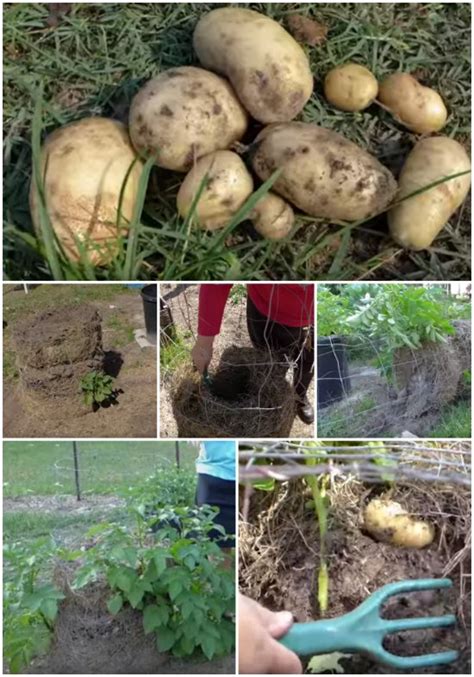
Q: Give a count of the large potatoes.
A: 5